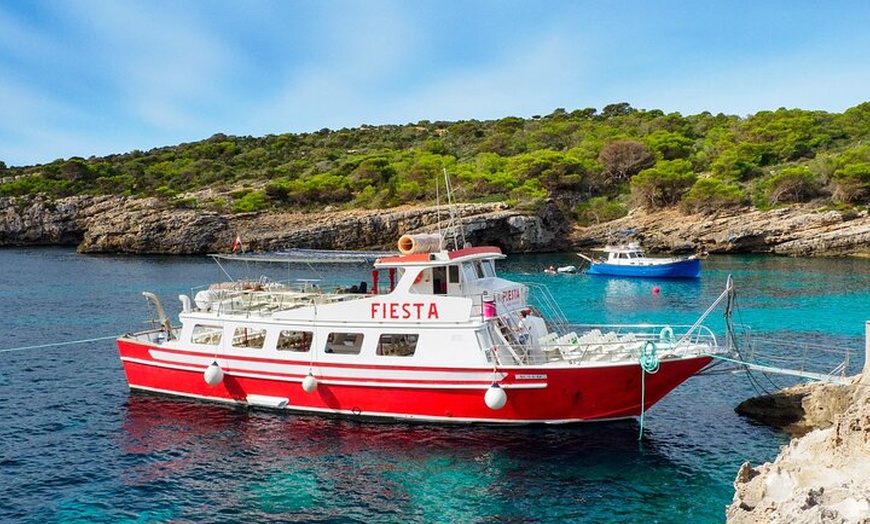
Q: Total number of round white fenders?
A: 3